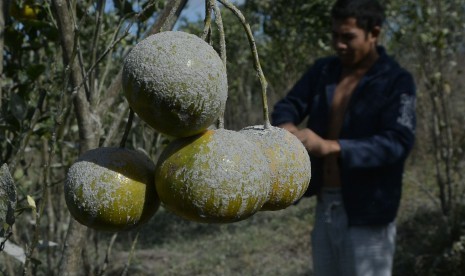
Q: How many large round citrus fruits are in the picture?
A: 4